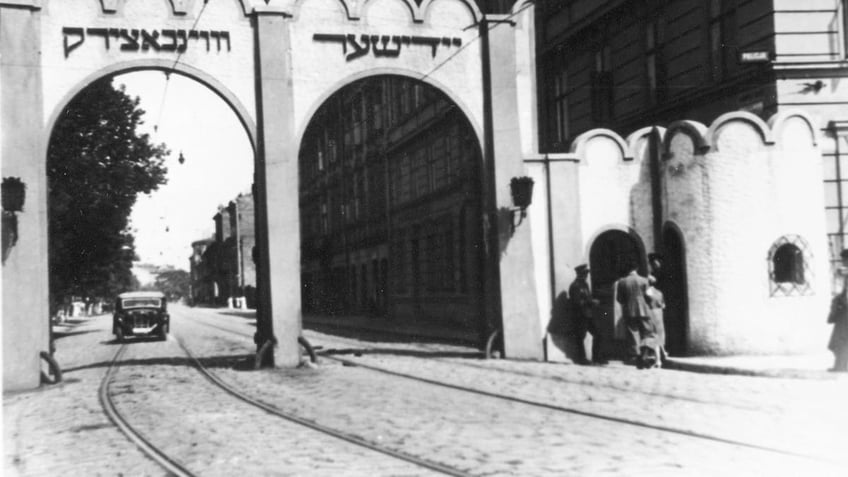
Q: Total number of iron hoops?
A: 4